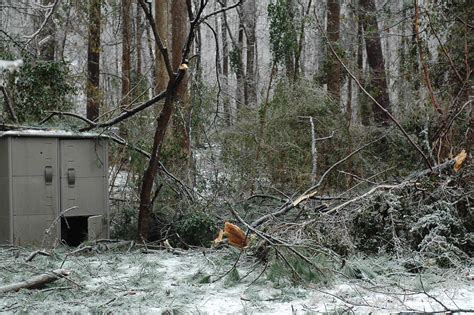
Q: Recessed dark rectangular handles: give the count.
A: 2